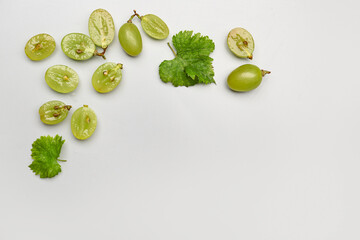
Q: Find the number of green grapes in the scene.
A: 11